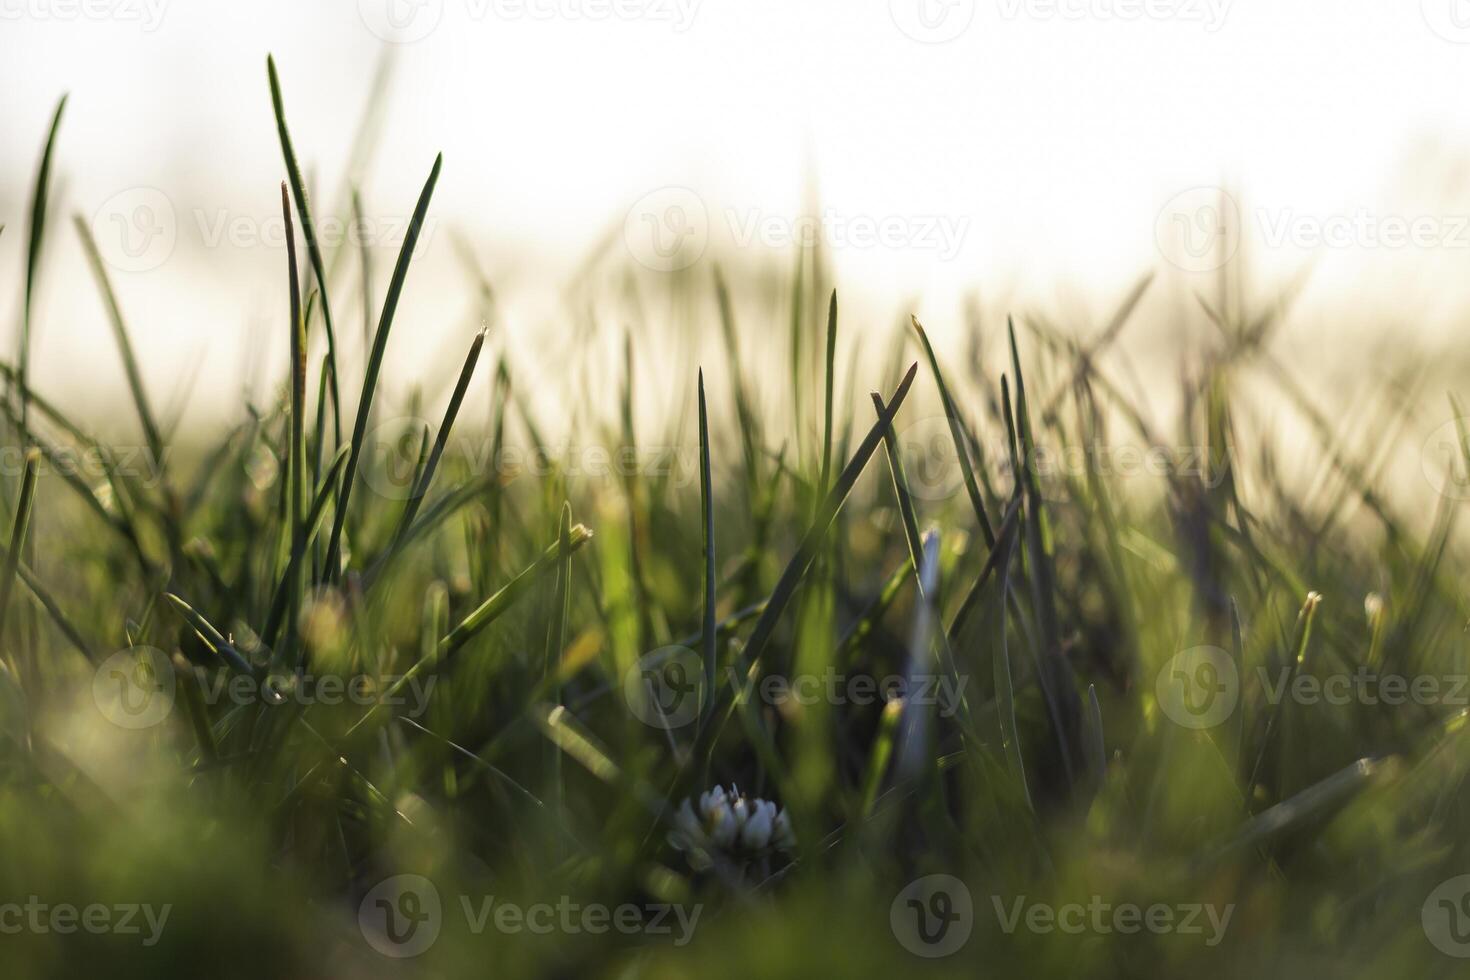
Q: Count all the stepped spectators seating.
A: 0